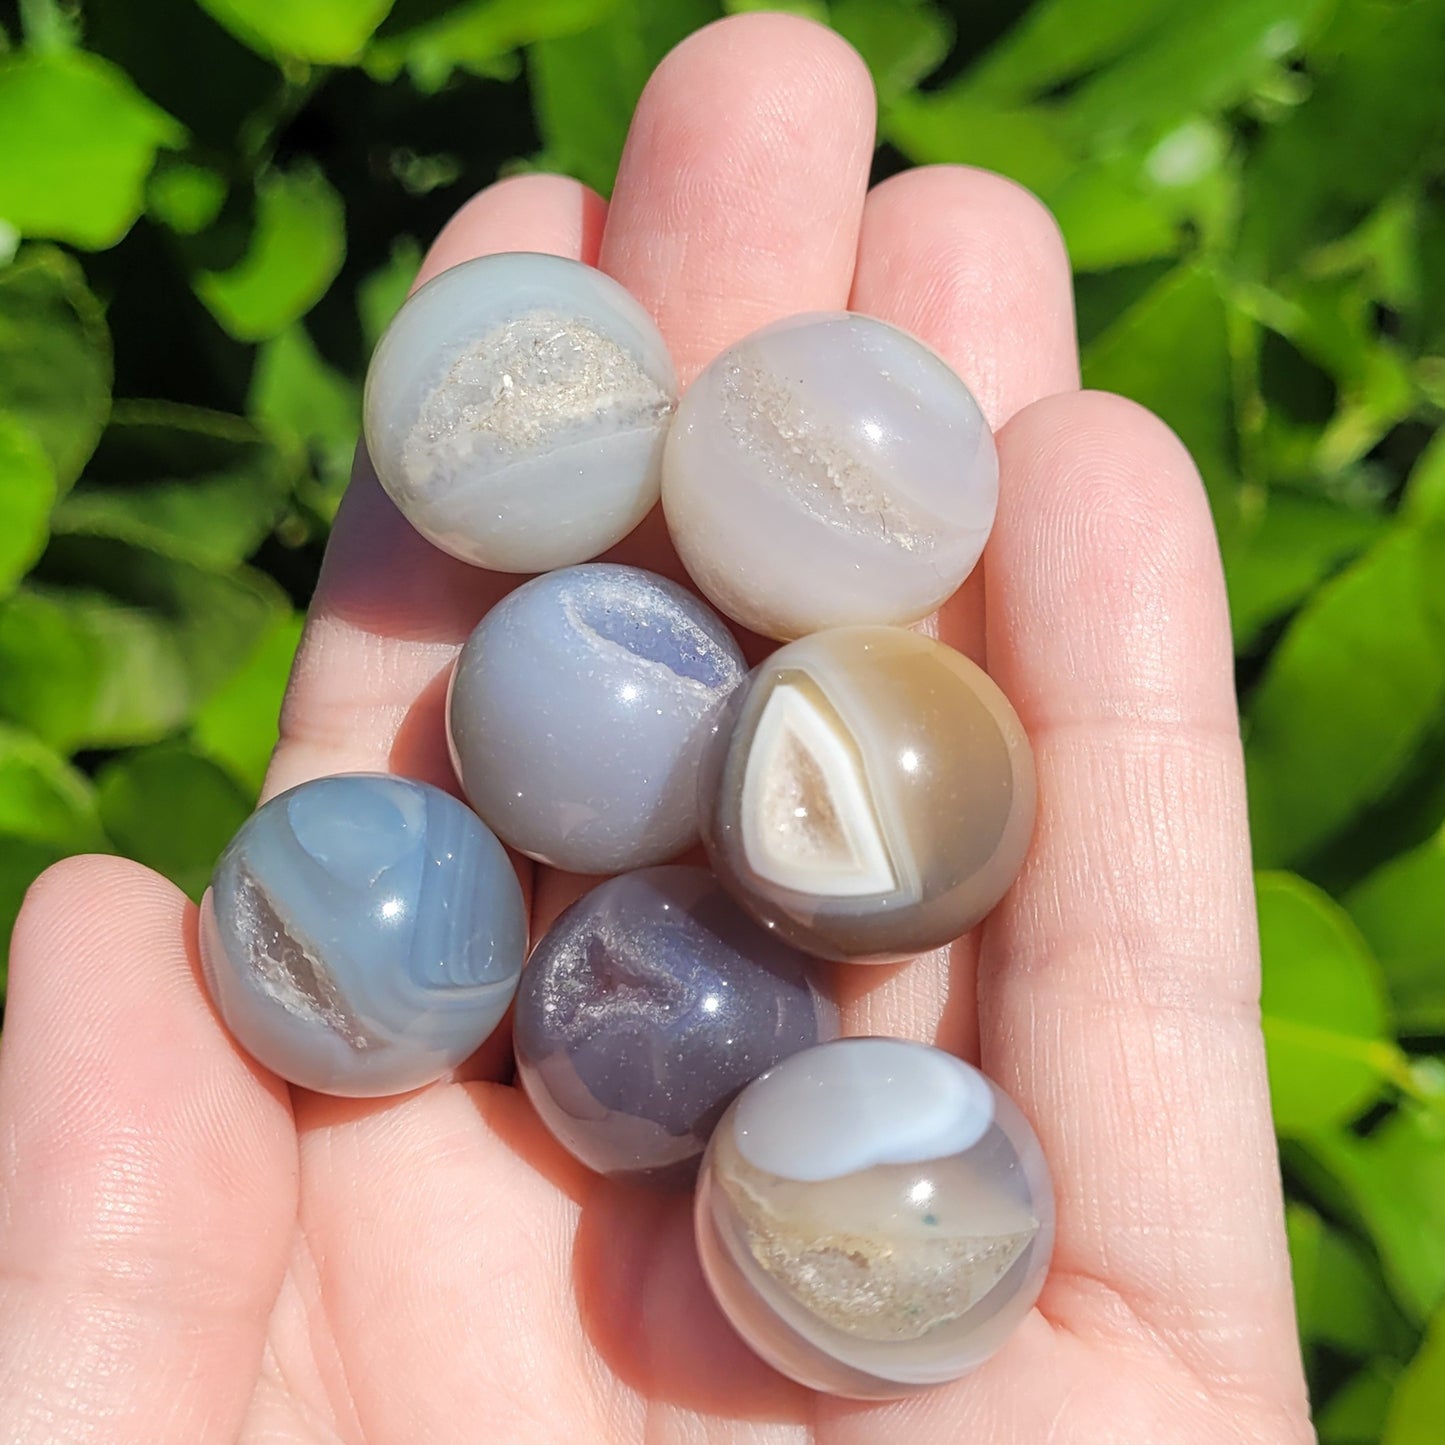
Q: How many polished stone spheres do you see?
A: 7